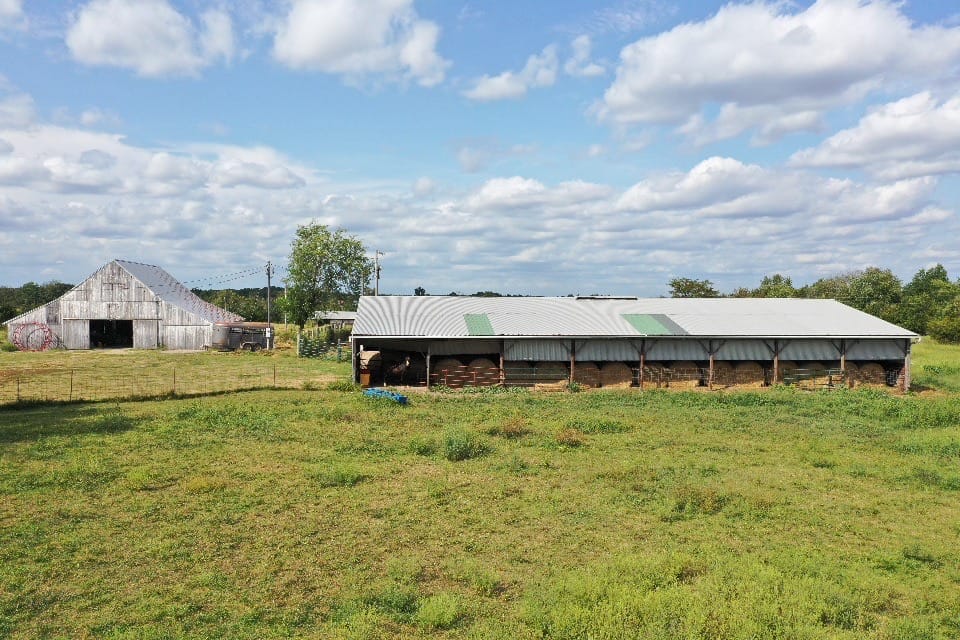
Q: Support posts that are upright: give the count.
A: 9